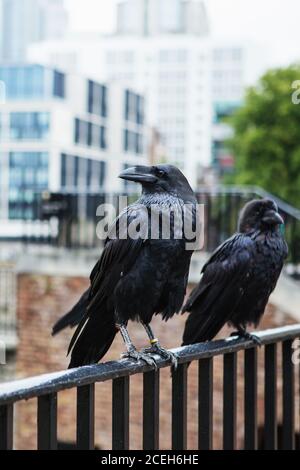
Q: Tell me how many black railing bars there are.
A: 11